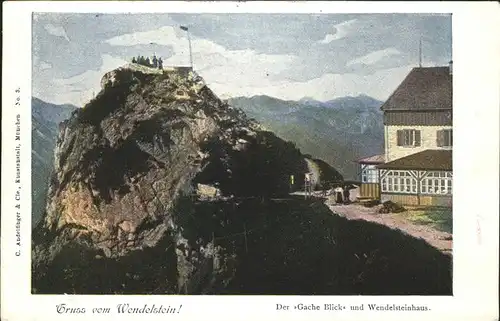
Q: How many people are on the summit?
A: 6